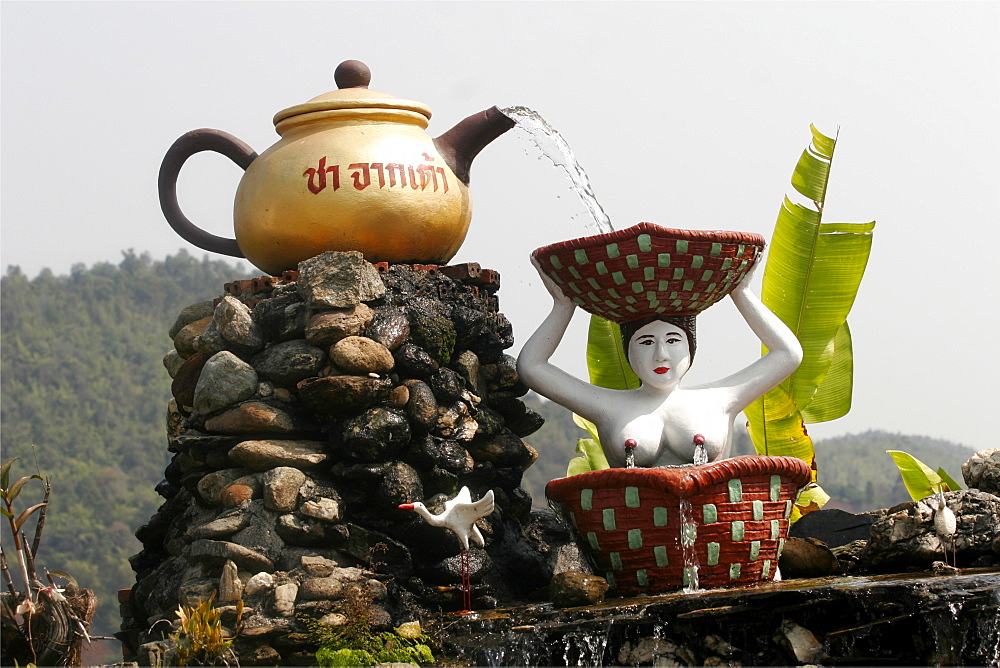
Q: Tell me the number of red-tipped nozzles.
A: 2